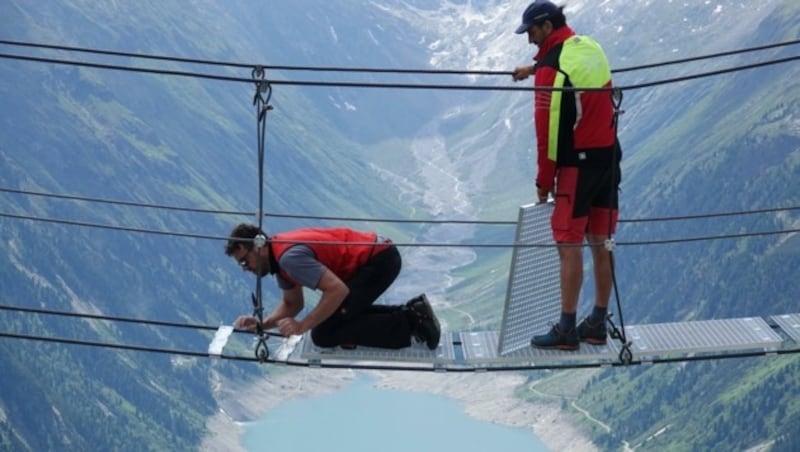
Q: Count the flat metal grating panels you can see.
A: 5